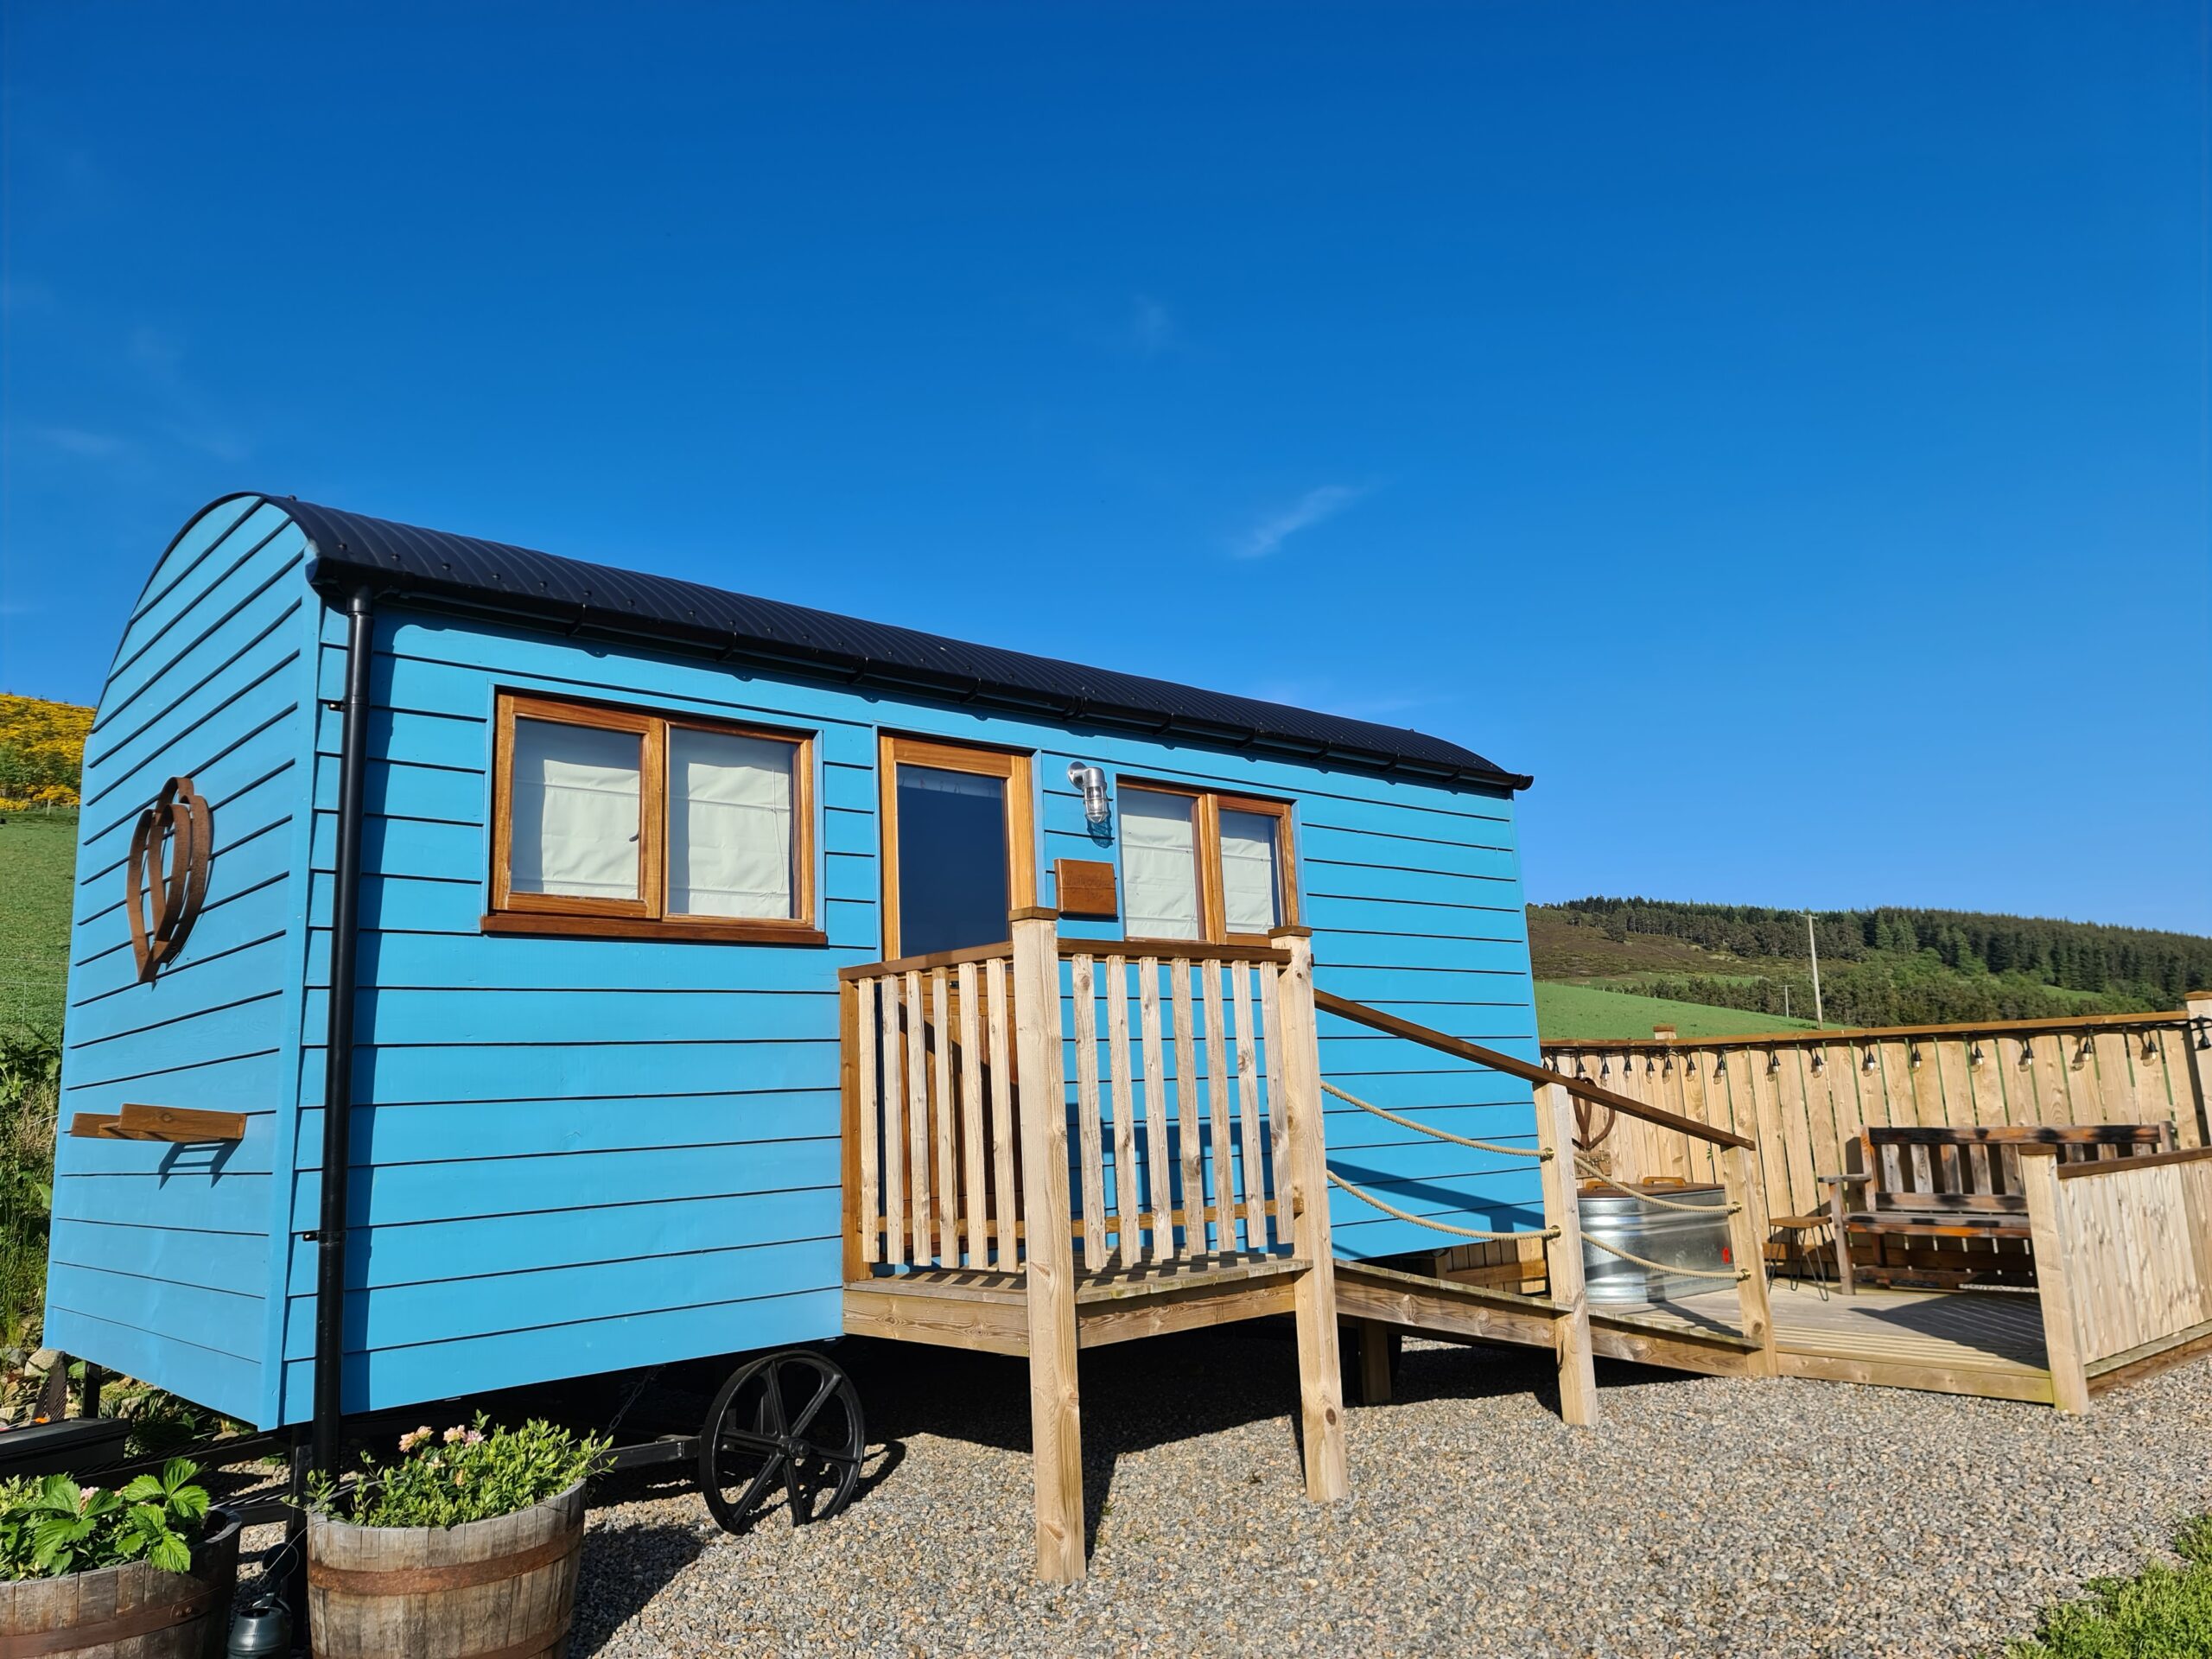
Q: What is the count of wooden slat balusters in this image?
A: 13